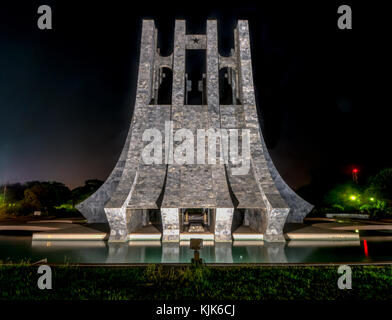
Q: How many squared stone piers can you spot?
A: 4